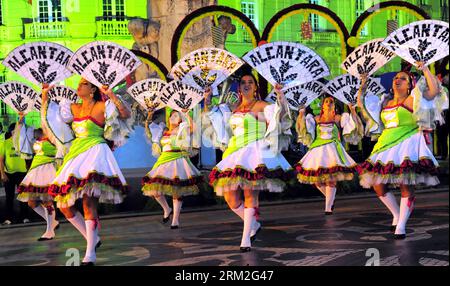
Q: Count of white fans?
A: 12